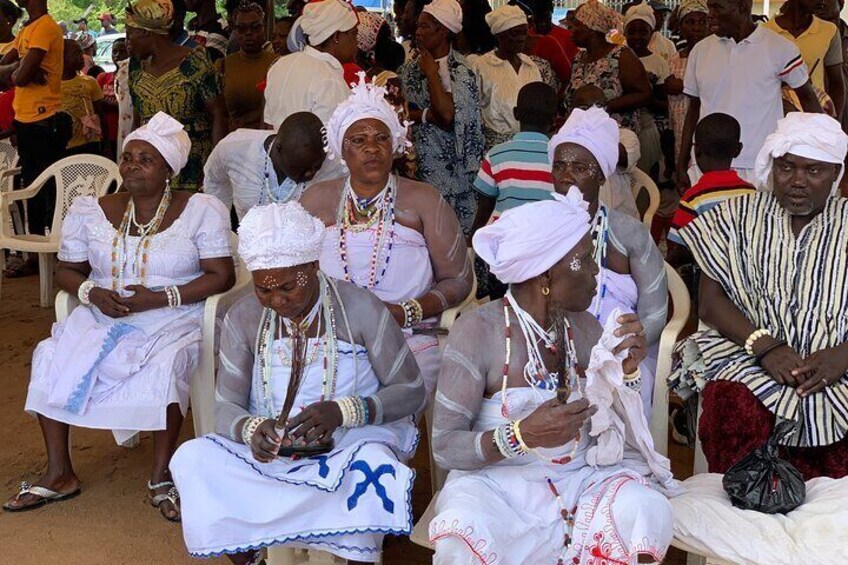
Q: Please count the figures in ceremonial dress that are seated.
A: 6